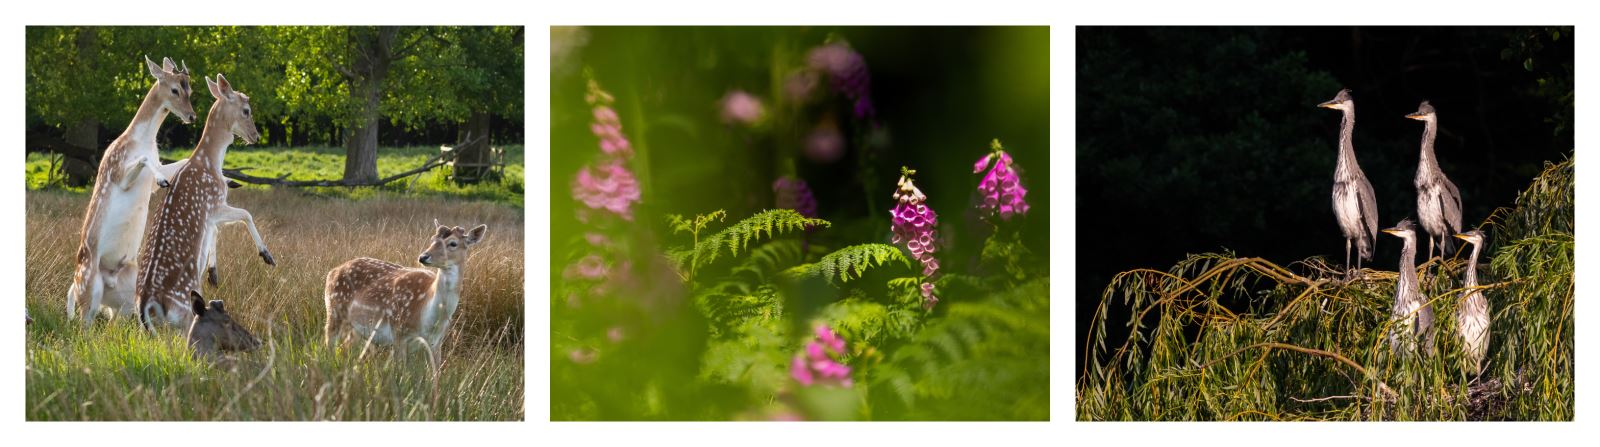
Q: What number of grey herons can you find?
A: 4